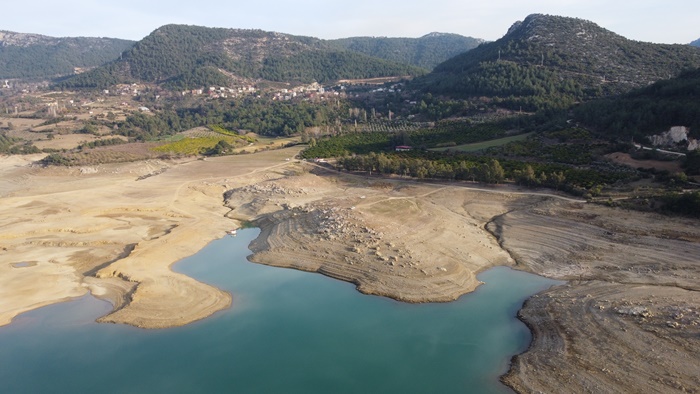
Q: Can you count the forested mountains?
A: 4